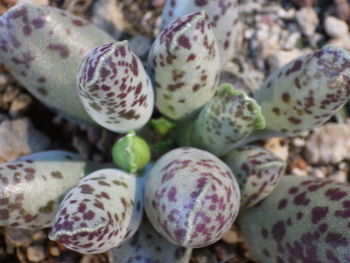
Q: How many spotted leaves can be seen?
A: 12